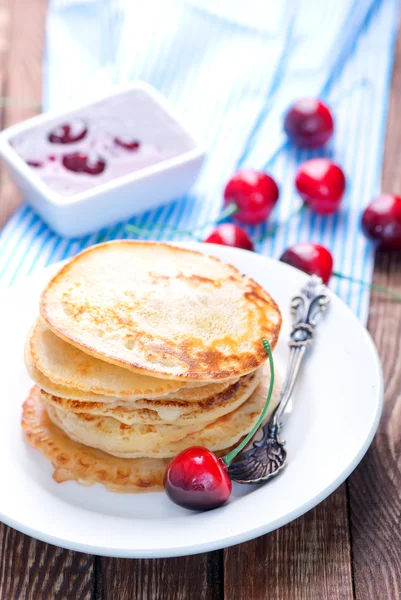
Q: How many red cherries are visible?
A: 7